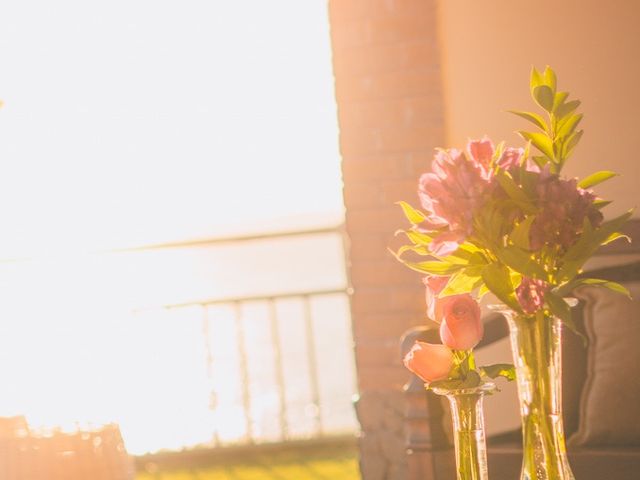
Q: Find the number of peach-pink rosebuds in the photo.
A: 3